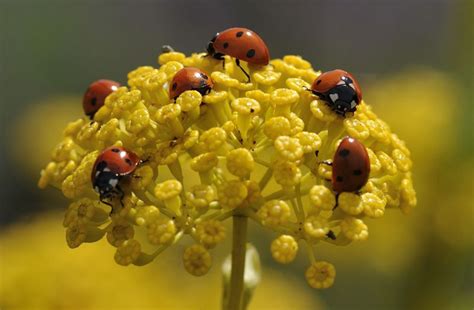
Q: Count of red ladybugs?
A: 6